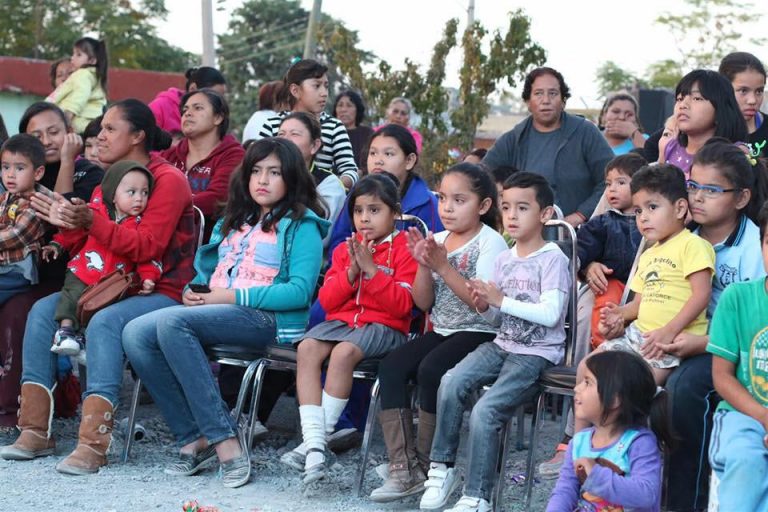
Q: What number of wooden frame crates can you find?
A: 0